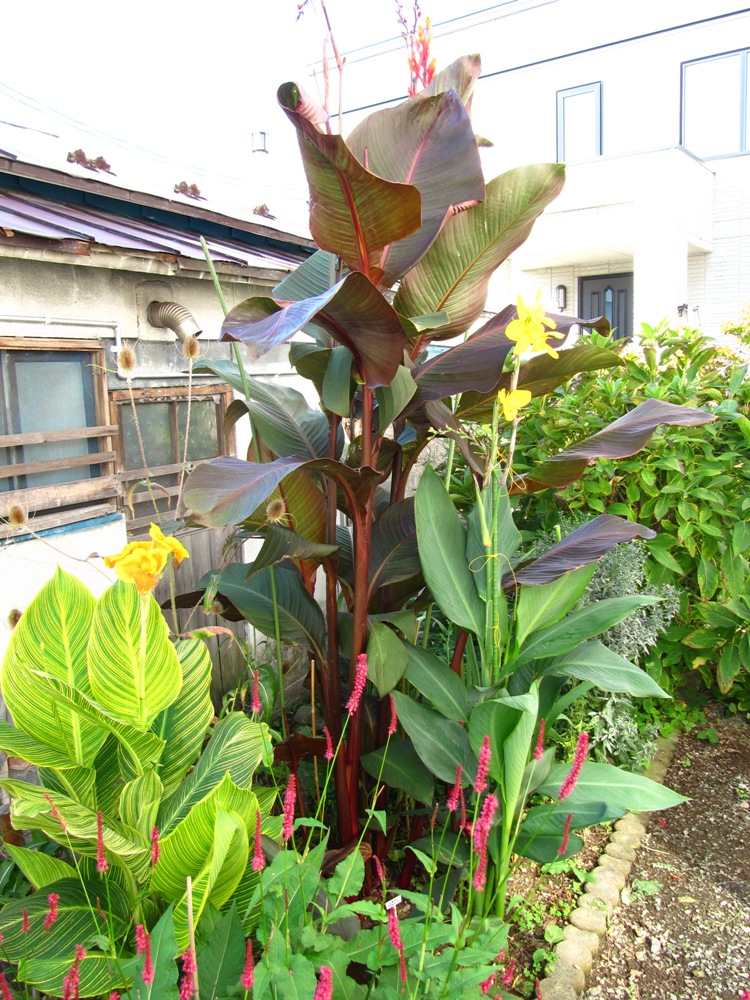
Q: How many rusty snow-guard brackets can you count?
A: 3